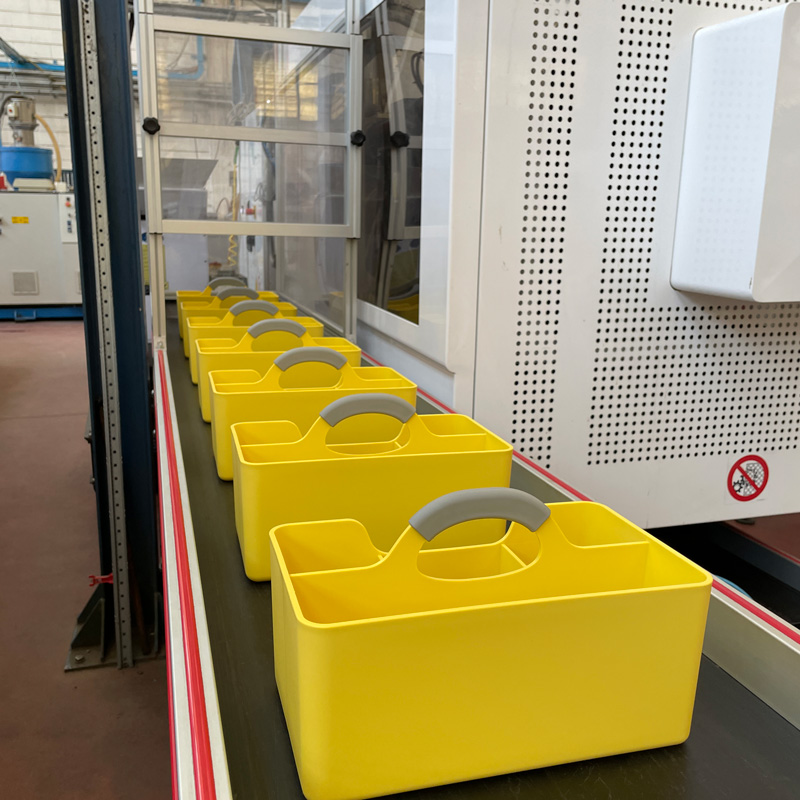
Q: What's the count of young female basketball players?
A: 0